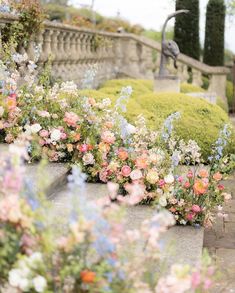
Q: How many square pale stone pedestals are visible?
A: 1